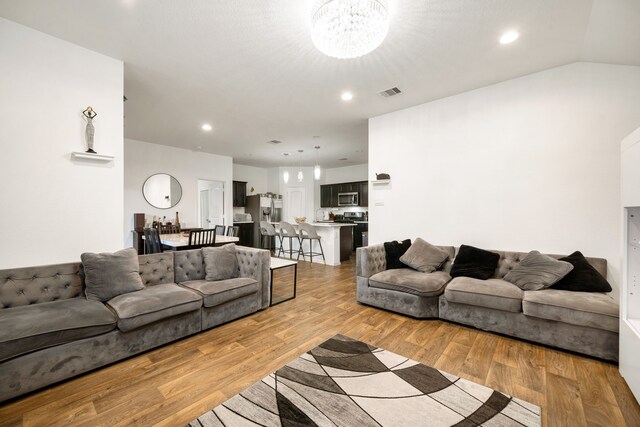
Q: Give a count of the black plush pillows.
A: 3